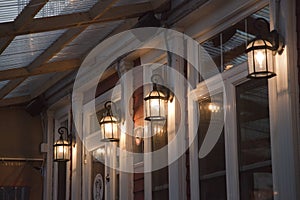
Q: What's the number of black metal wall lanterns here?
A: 4